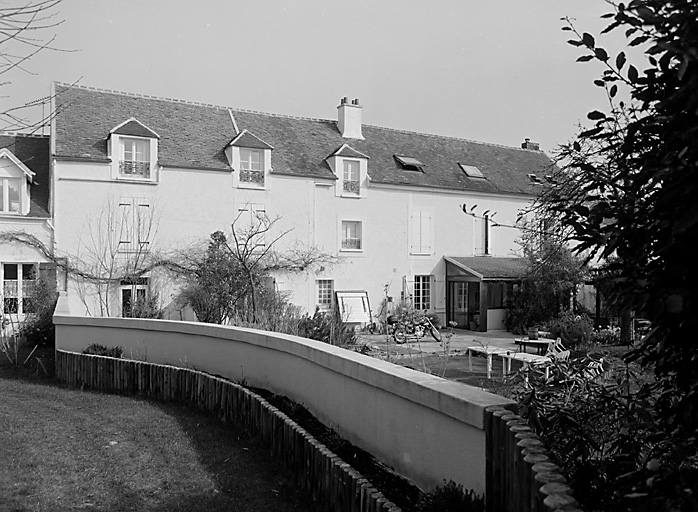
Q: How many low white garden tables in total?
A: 2